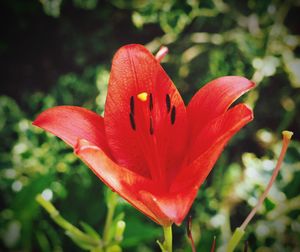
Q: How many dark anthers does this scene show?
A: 6